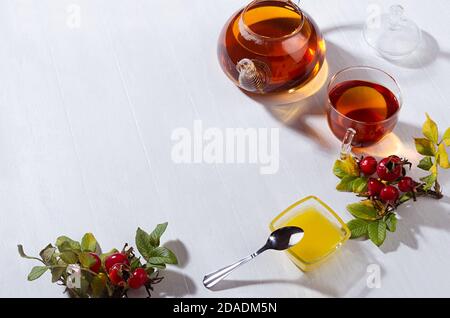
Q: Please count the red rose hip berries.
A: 9